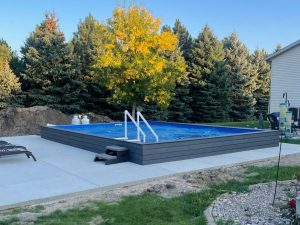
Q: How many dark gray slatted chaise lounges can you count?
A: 2